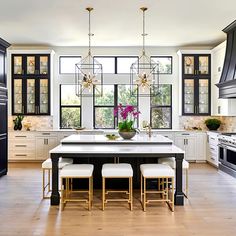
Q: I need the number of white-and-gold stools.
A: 5